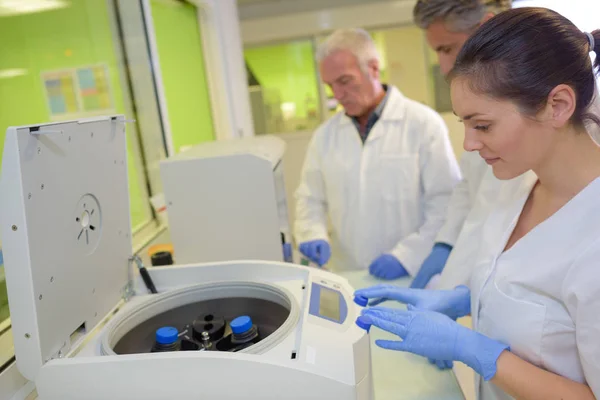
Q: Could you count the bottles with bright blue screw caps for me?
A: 2